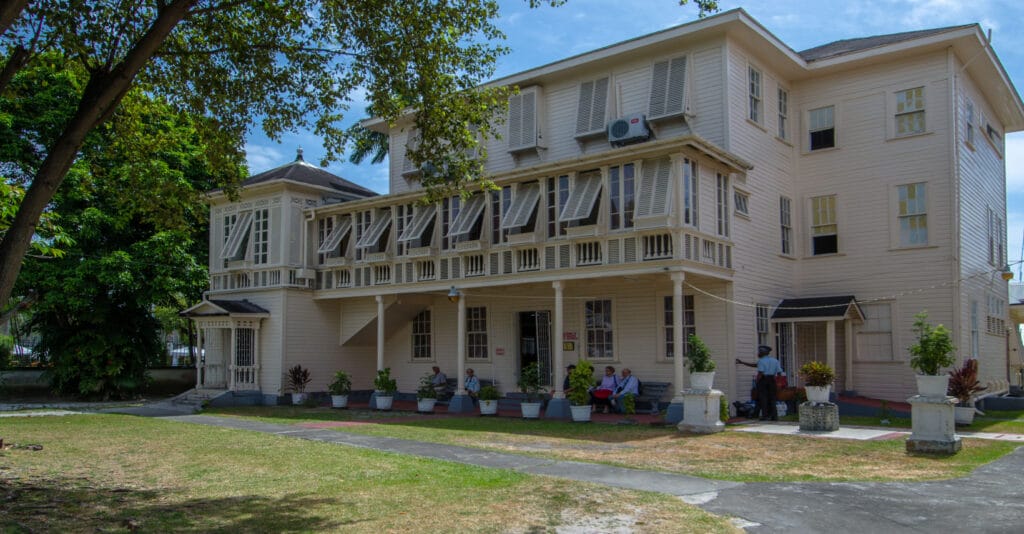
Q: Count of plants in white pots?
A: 11